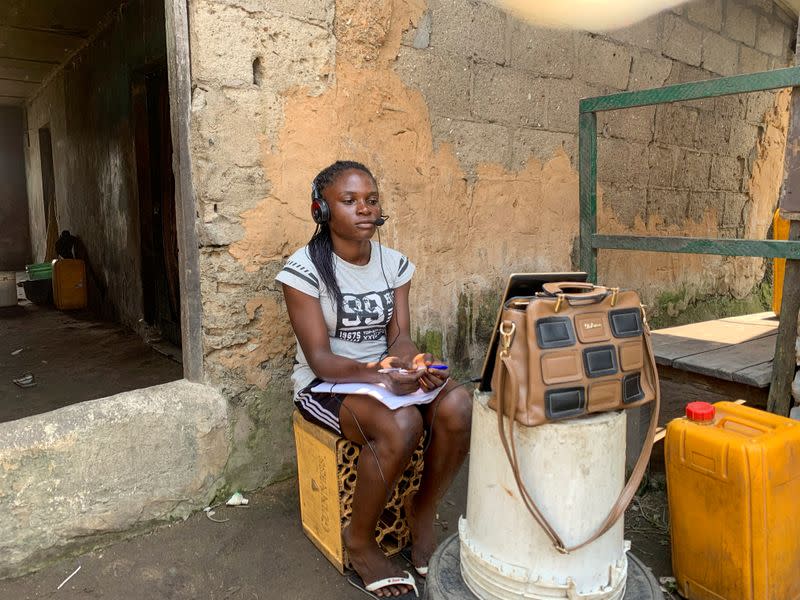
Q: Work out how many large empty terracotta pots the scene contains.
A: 0